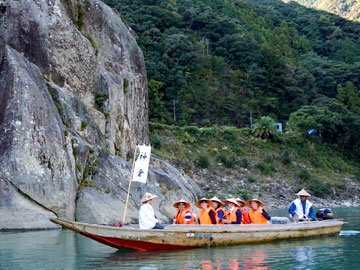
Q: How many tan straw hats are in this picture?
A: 8